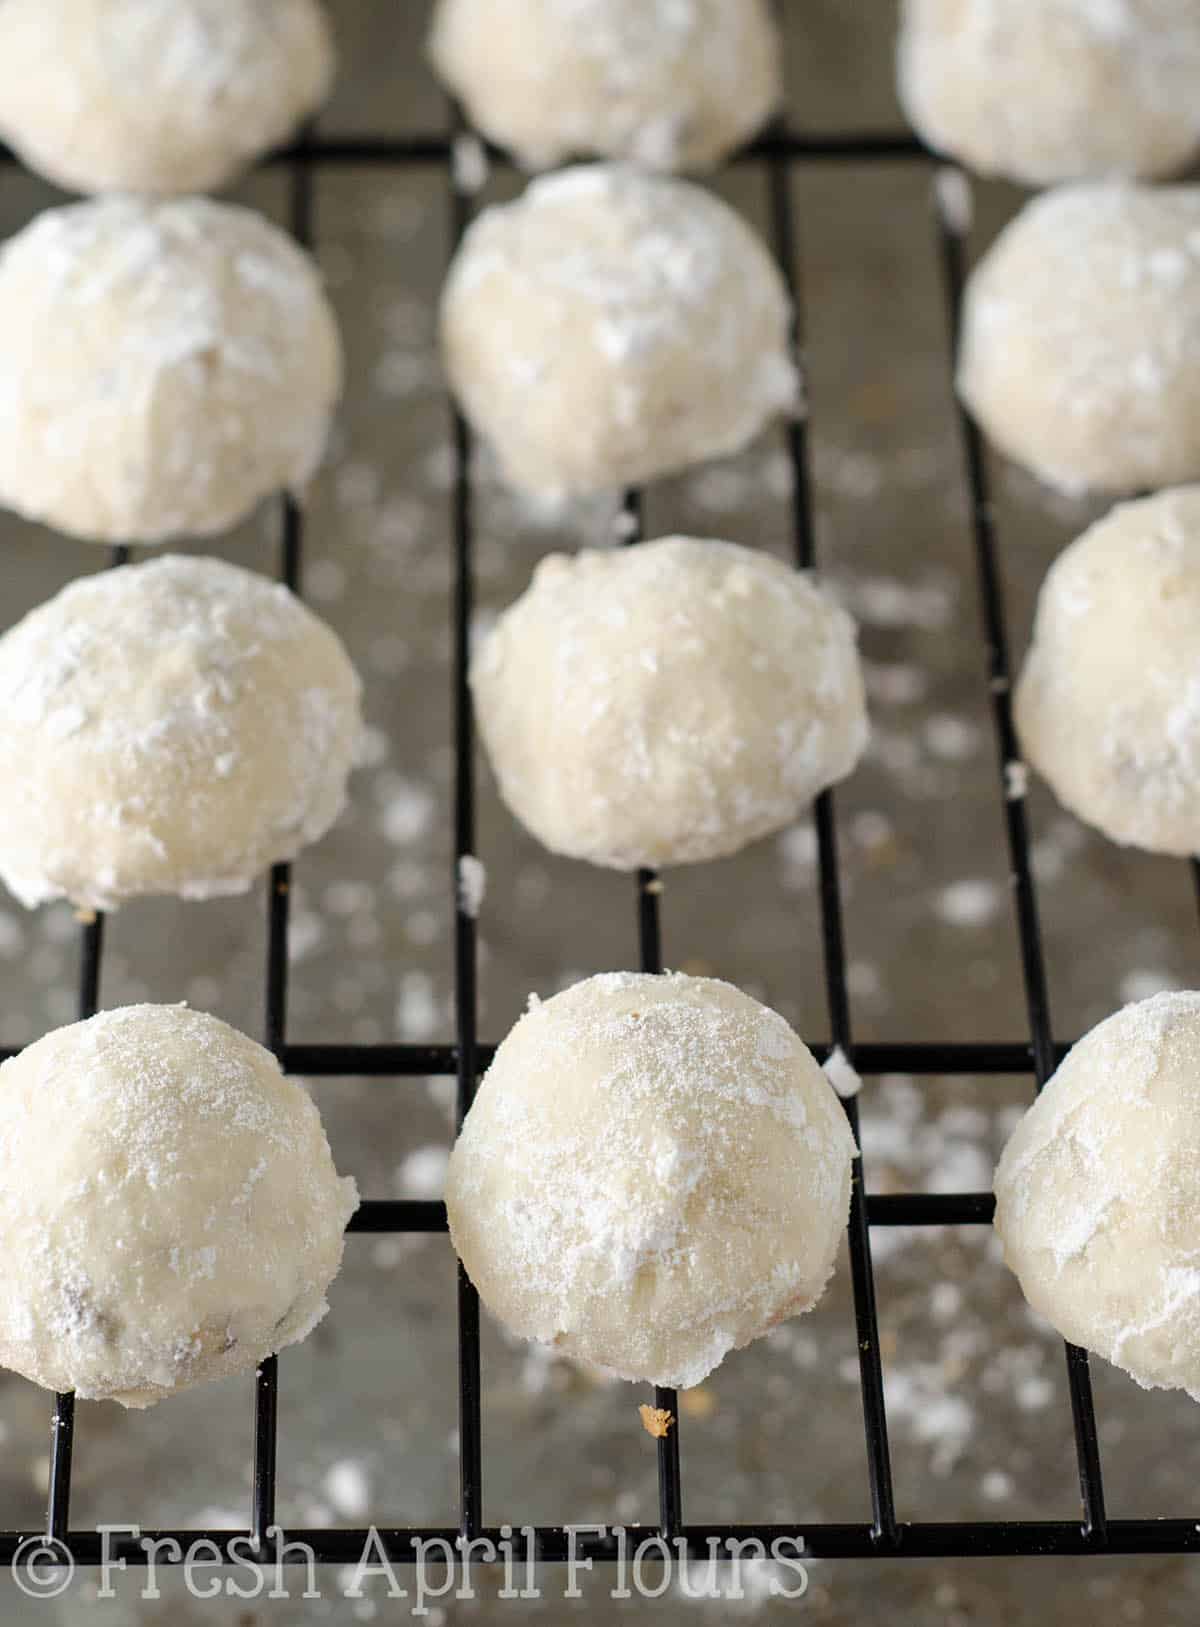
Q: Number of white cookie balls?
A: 12